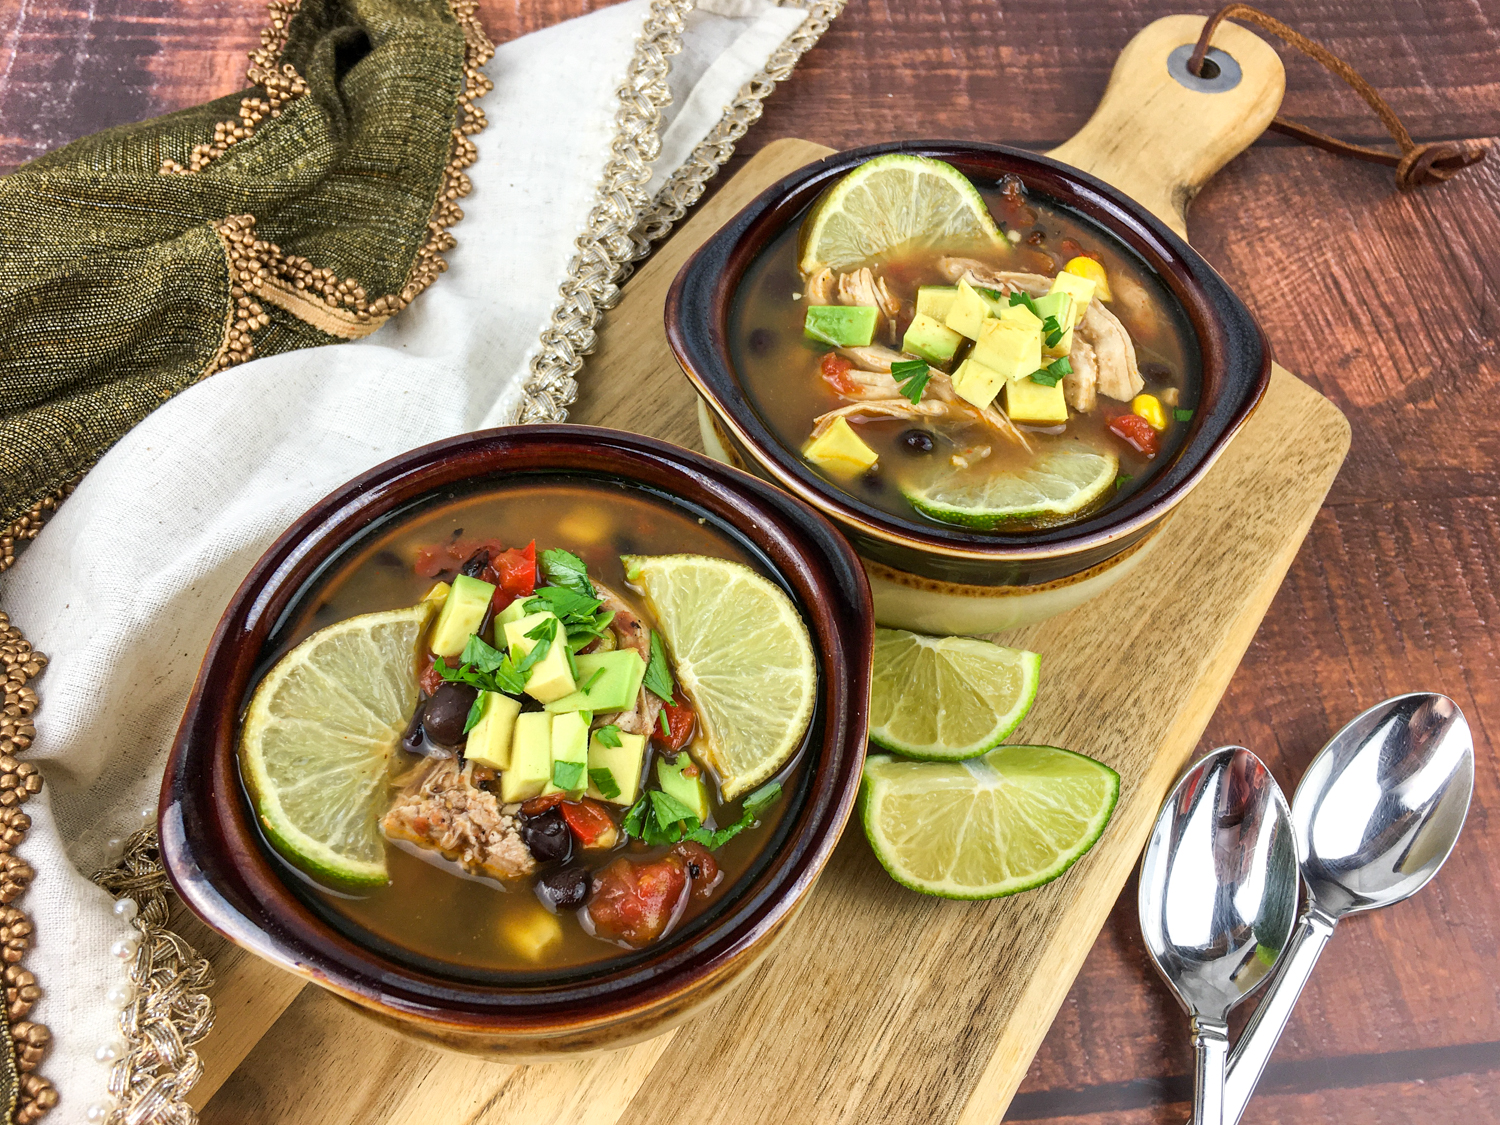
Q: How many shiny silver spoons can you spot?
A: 2